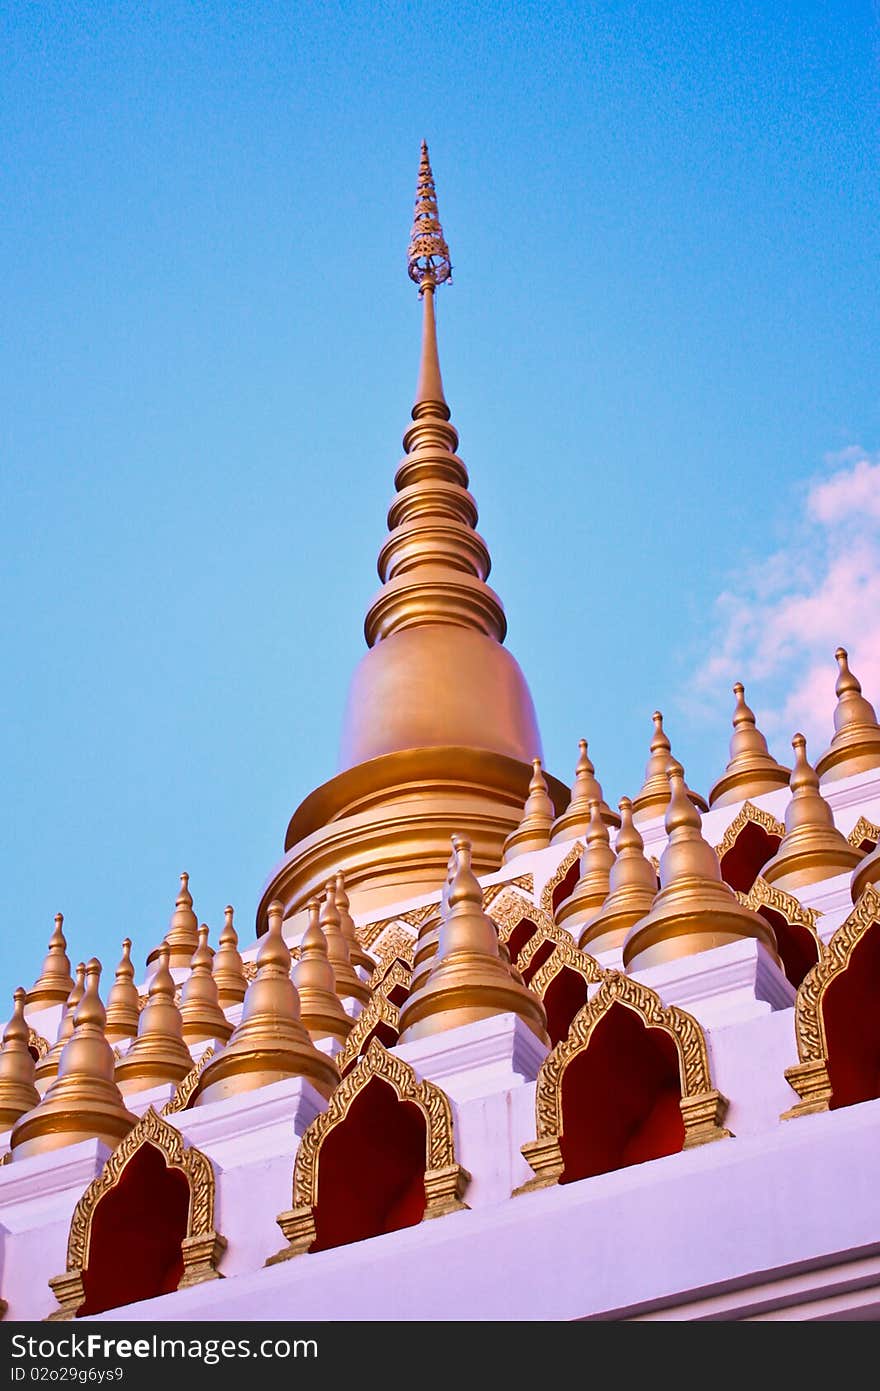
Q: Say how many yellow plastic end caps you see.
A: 0